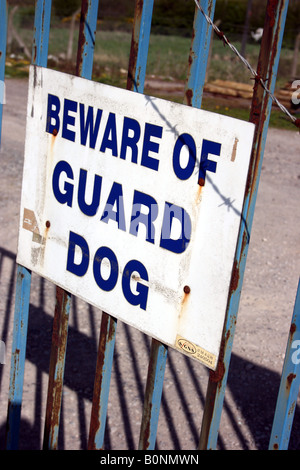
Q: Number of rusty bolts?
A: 4